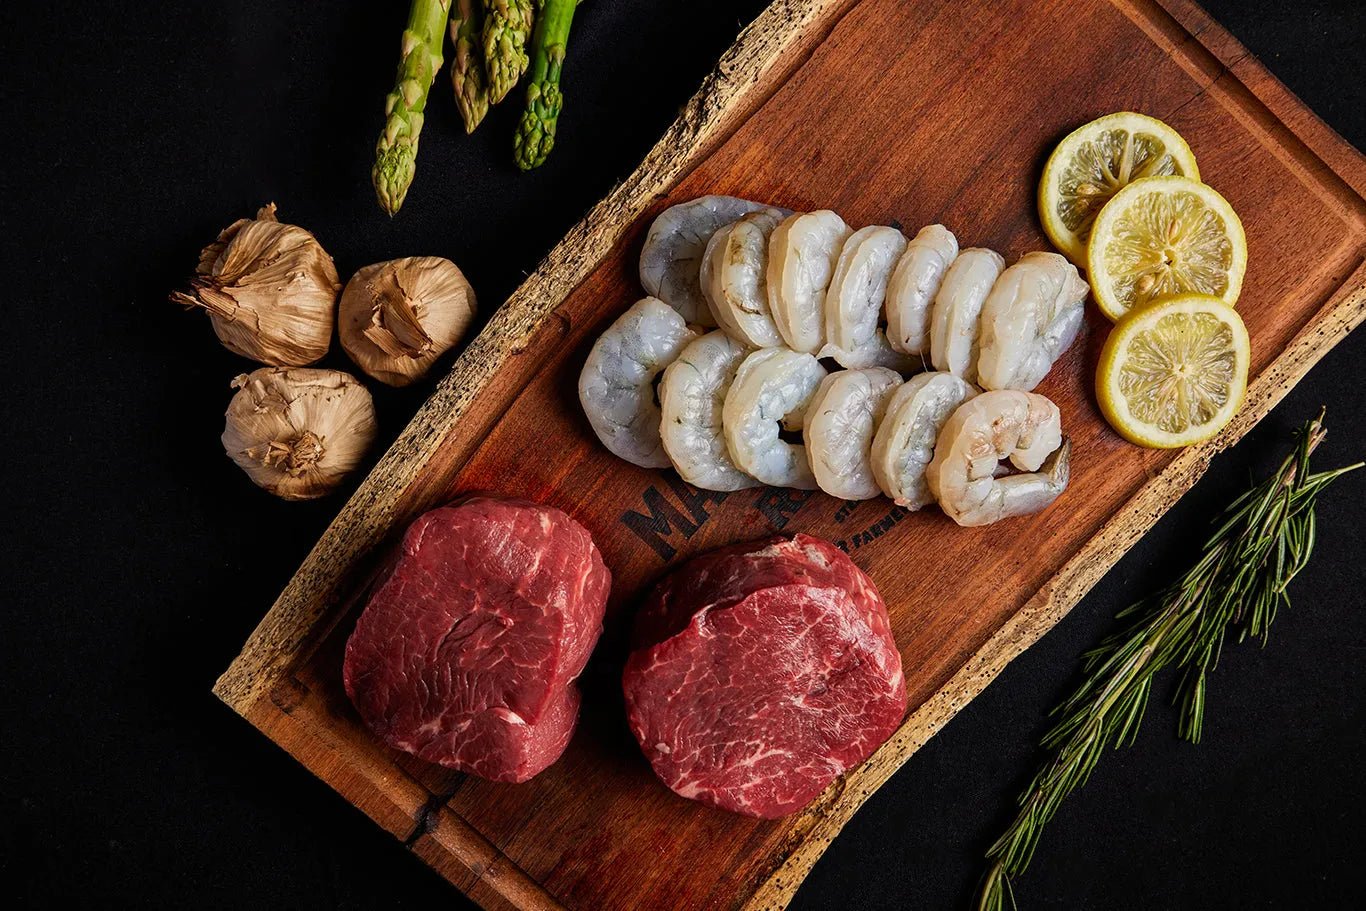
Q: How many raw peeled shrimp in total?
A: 13